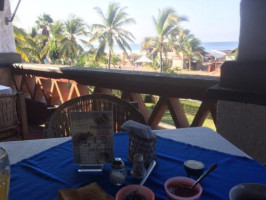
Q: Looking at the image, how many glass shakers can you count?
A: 2